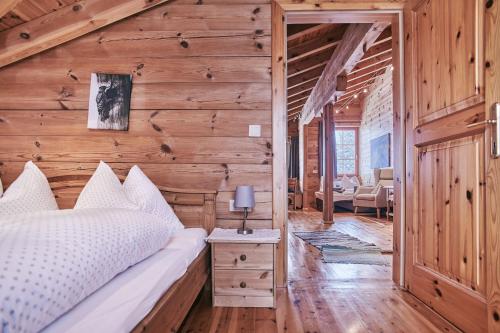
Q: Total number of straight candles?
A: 0